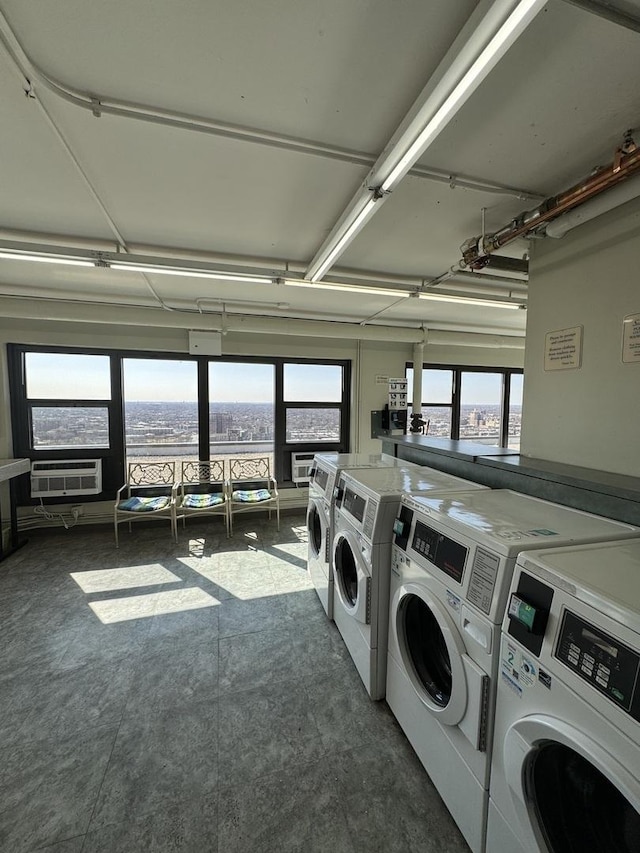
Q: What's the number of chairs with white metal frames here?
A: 3